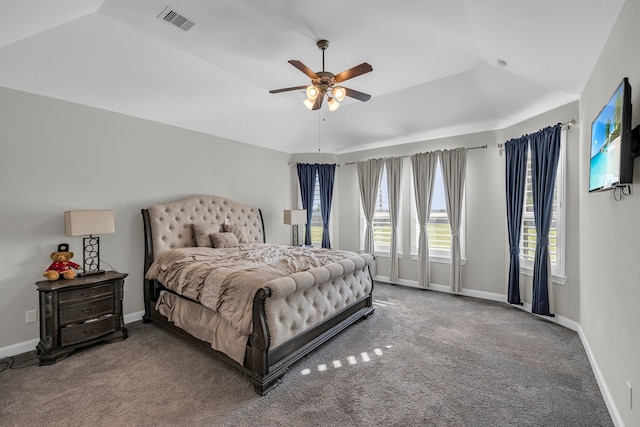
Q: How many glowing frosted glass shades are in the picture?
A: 4